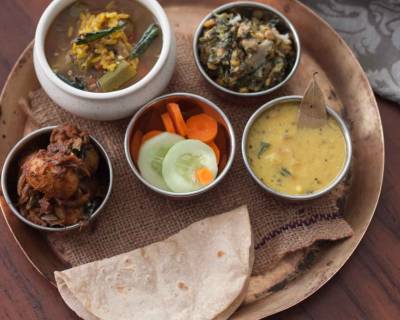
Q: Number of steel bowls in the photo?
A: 4